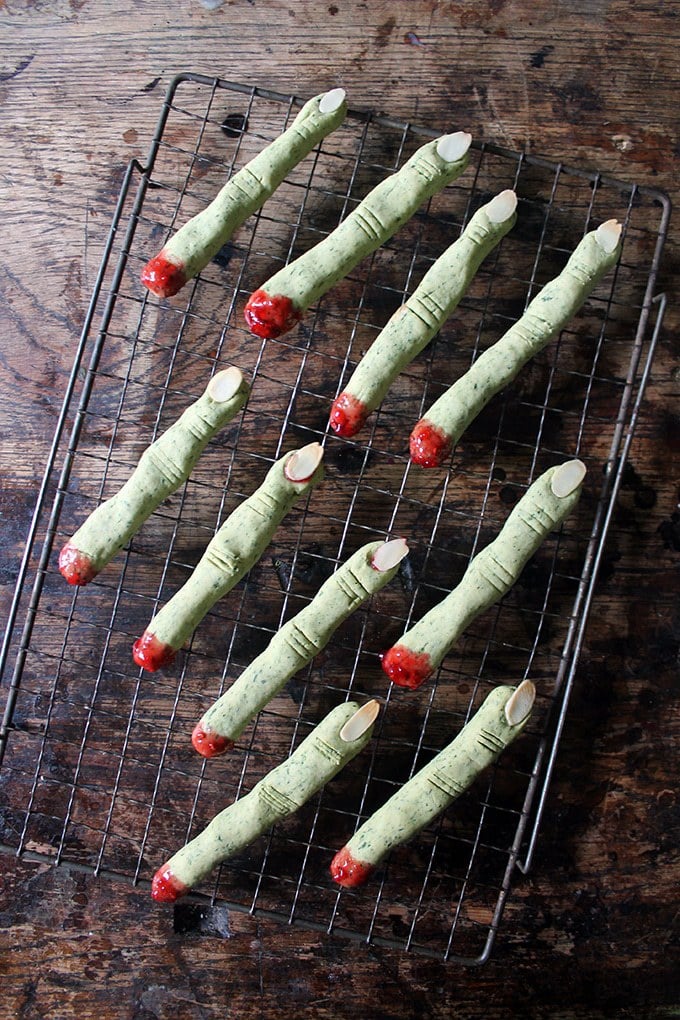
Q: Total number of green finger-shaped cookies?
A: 10